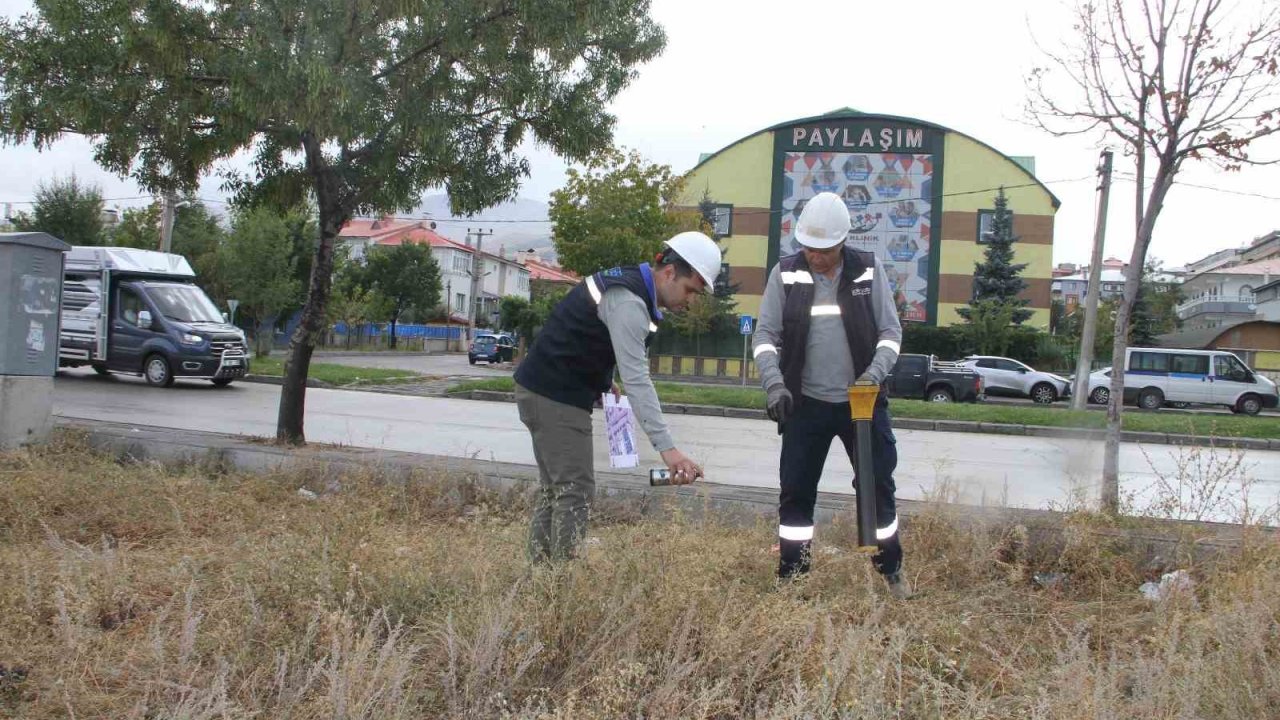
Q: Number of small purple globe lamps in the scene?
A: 0